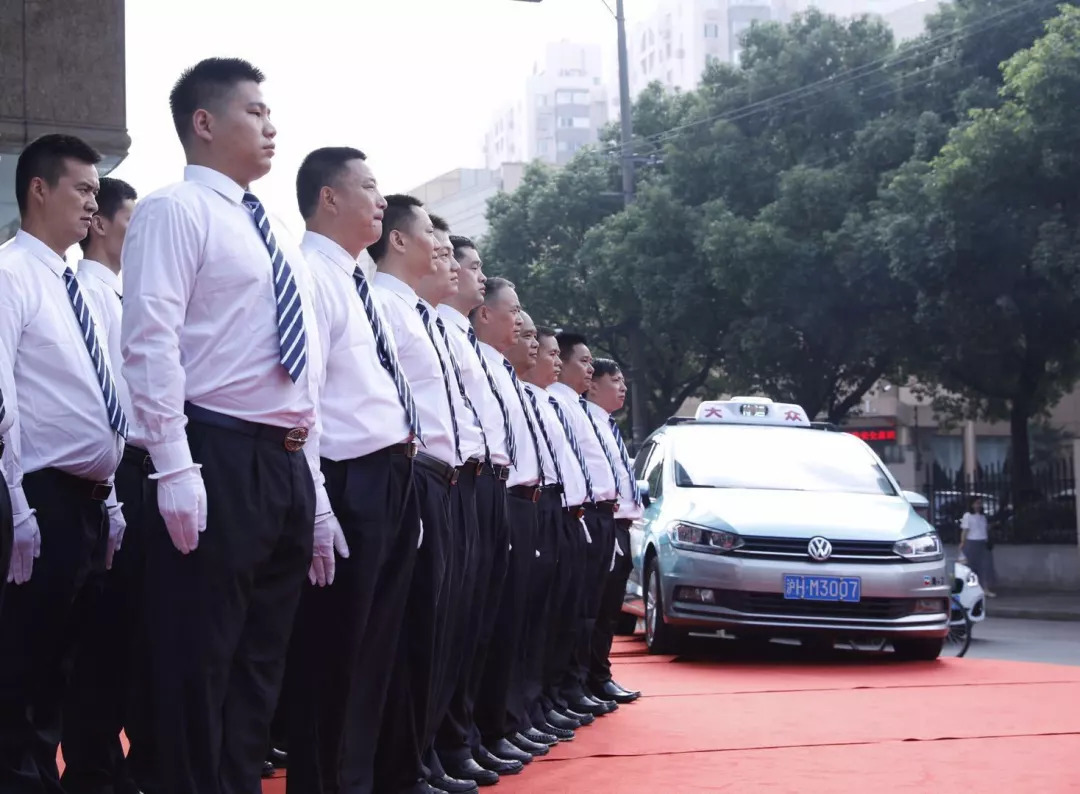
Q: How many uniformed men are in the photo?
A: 12